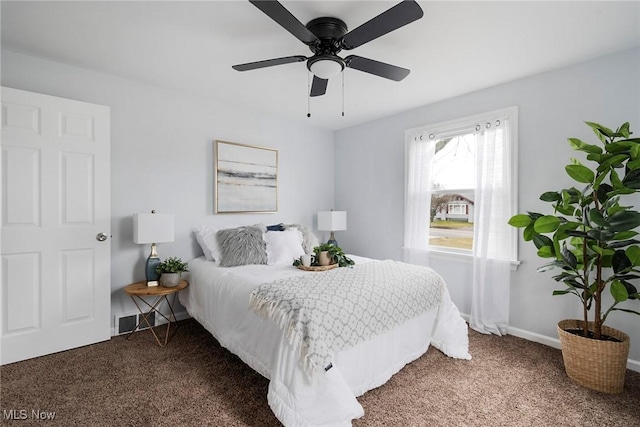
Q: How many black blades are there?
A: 5